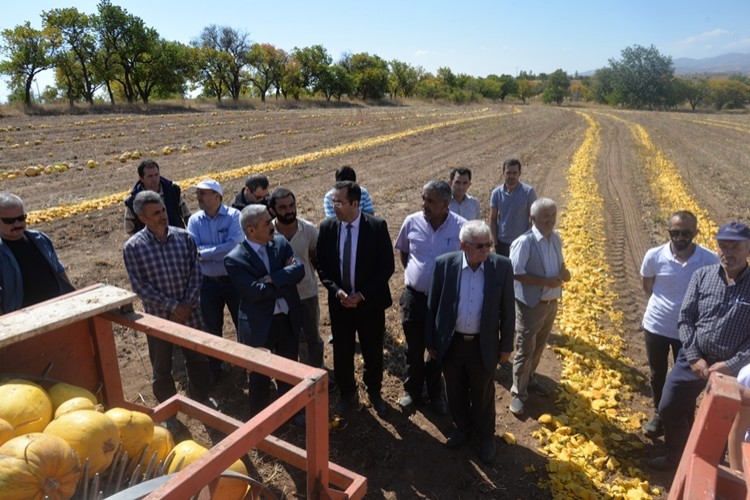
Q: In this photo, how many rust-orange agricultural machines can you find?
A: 2